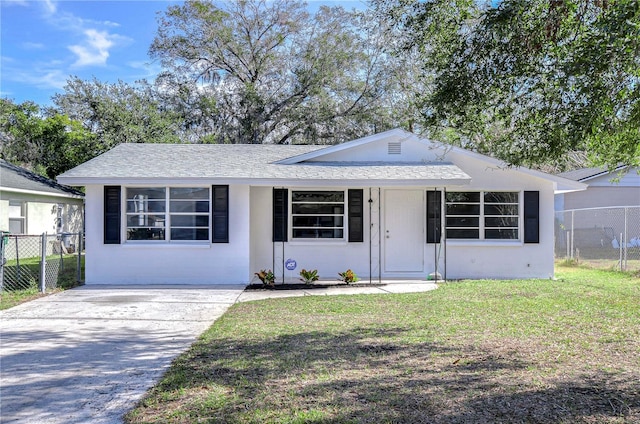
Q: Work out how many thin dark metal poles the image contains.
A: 6